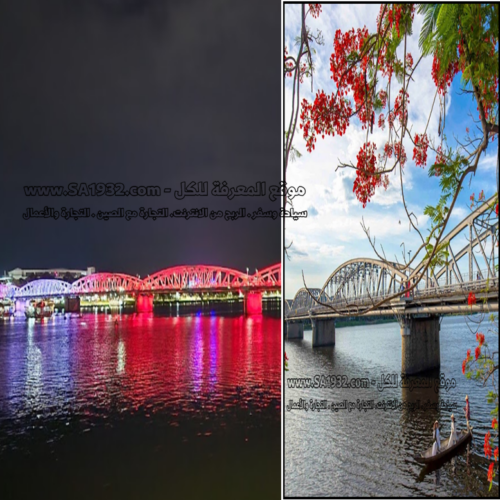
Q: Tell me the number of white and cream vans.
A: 0